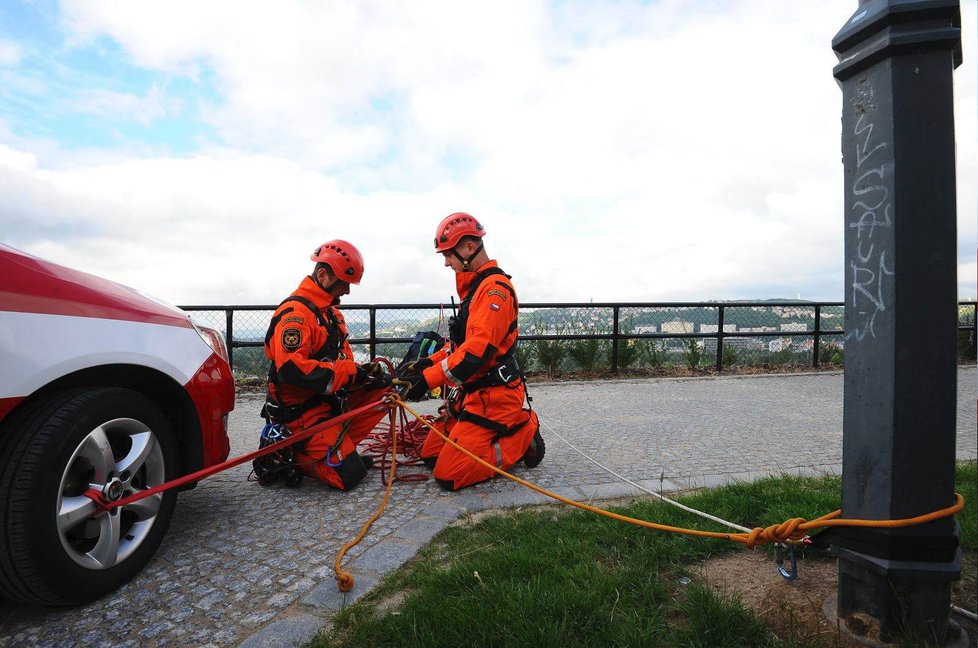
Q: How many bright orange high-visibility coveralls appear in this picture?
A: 2